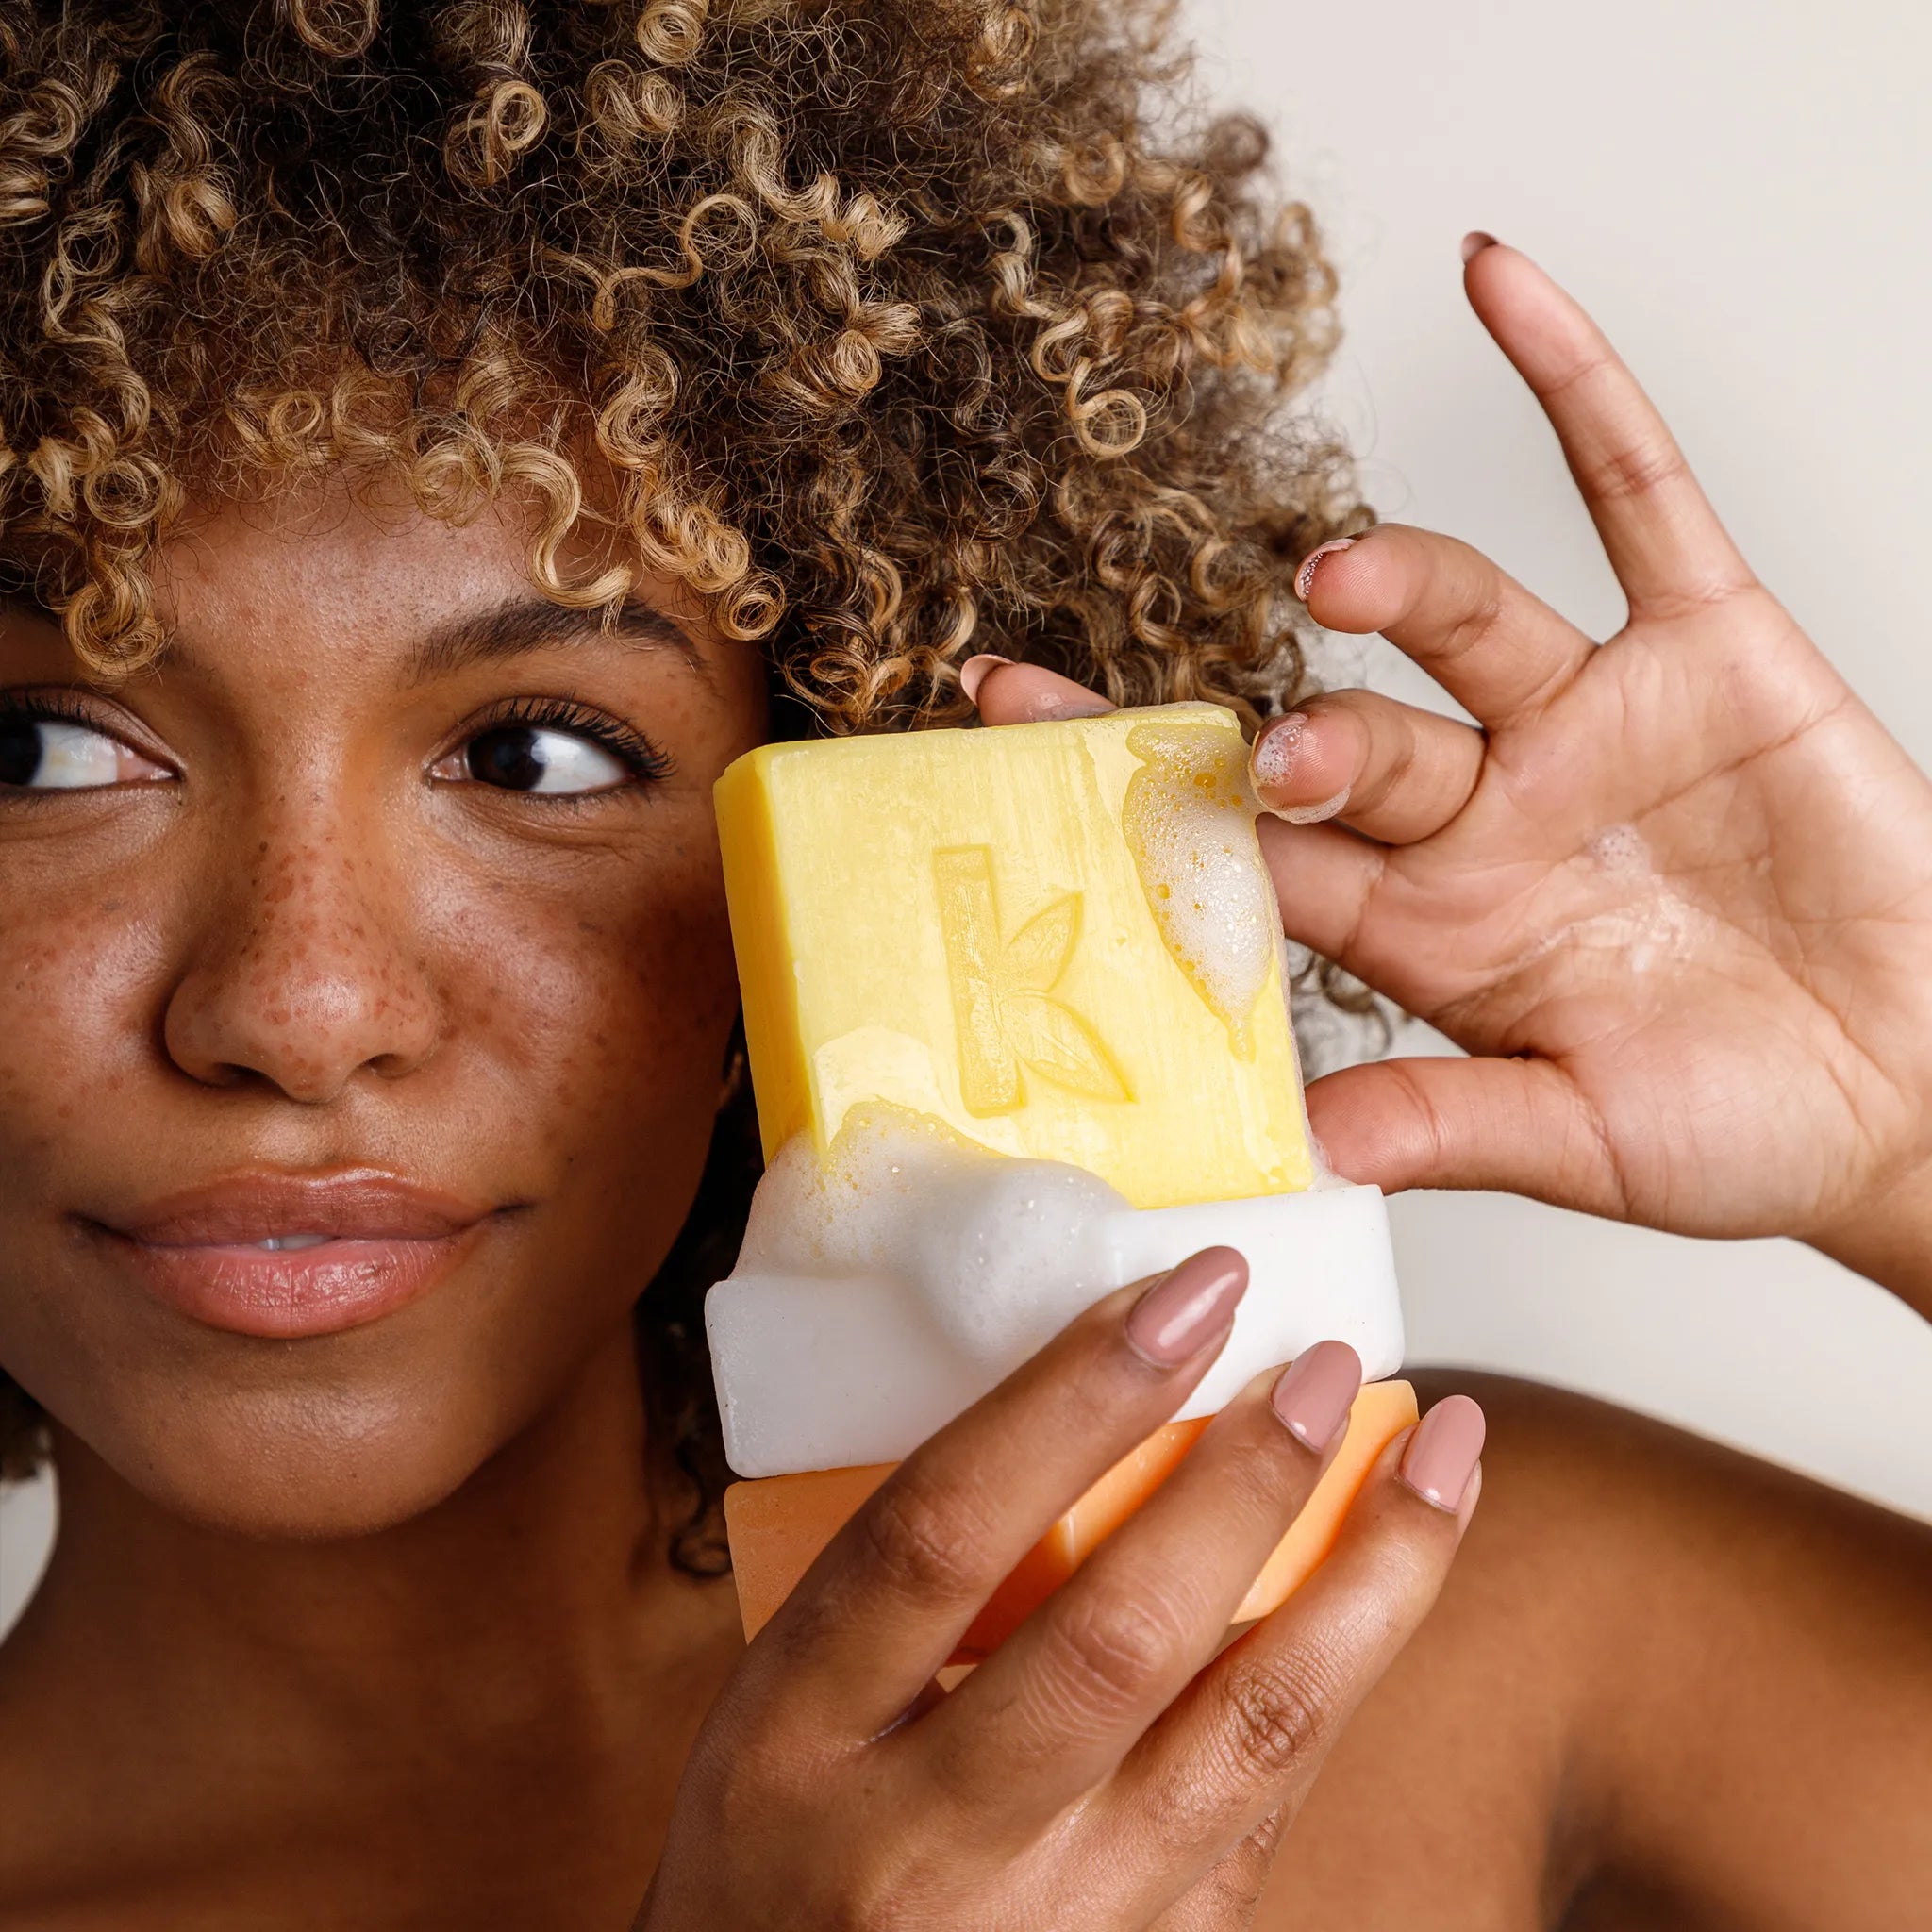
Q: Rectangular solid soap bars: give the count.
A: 3